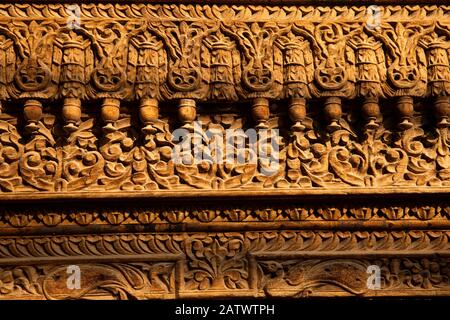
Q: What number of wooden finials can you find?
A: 11